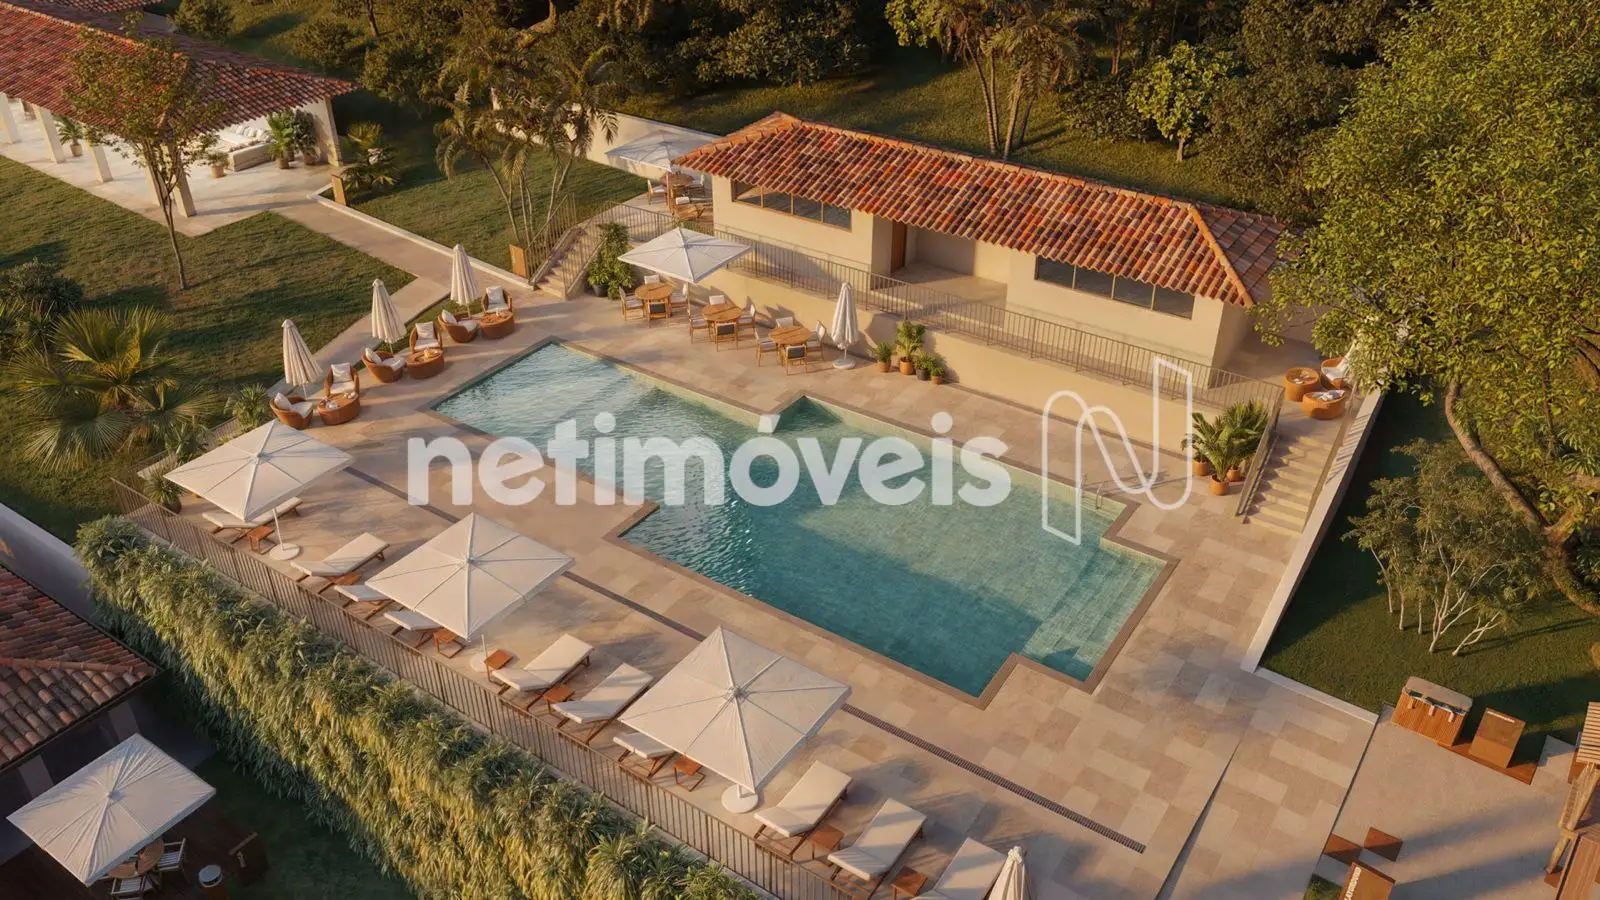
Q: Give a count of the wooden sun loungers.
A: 10